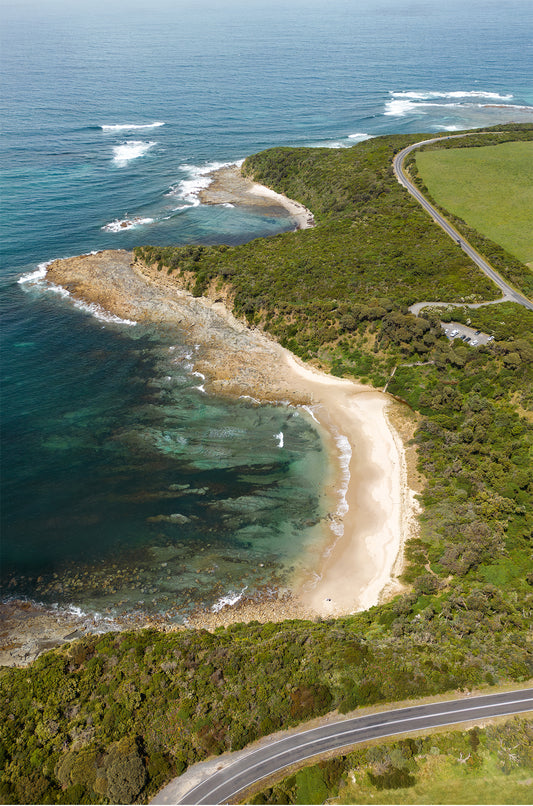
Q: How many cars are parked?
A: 7